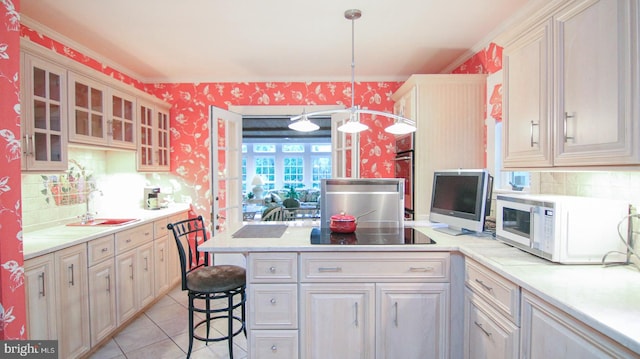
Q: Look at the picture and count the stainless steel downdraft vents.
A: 1